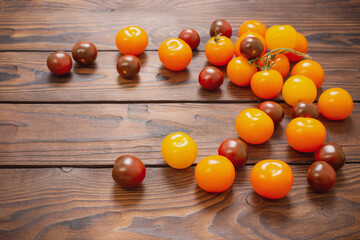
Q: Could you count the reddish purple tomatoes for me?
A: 13